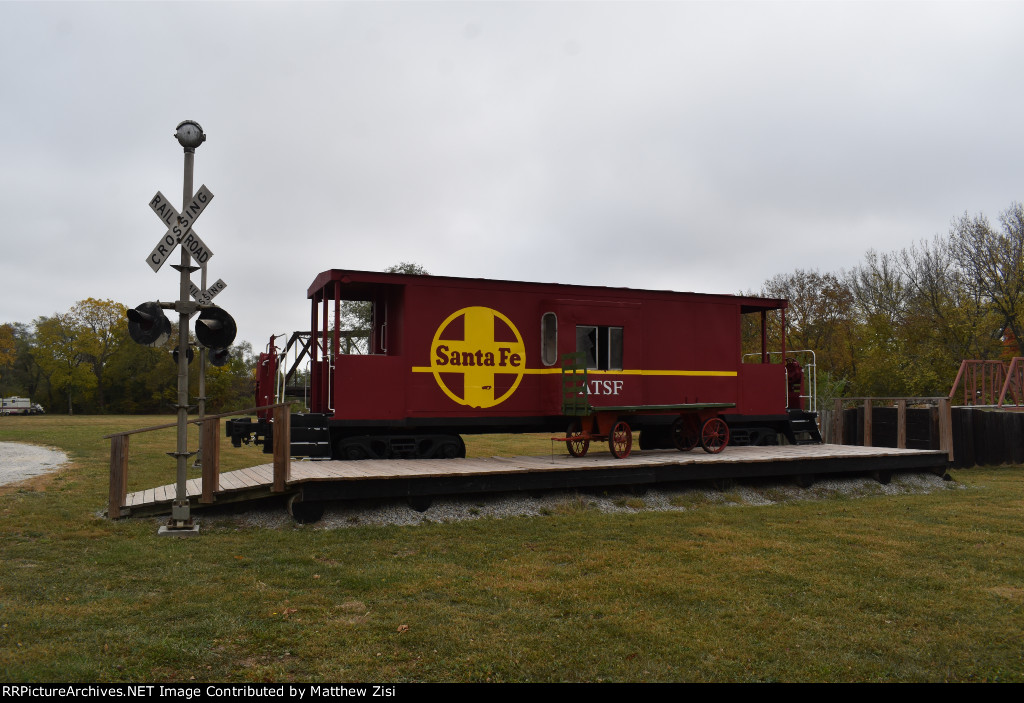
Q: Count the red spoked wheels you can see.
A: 4